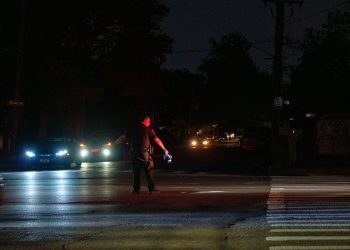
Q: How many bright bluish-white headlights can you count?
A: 2